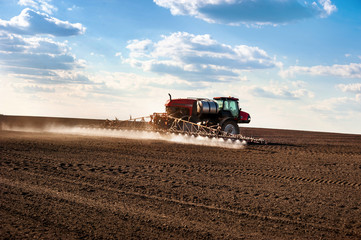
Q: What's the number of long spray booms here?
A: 2